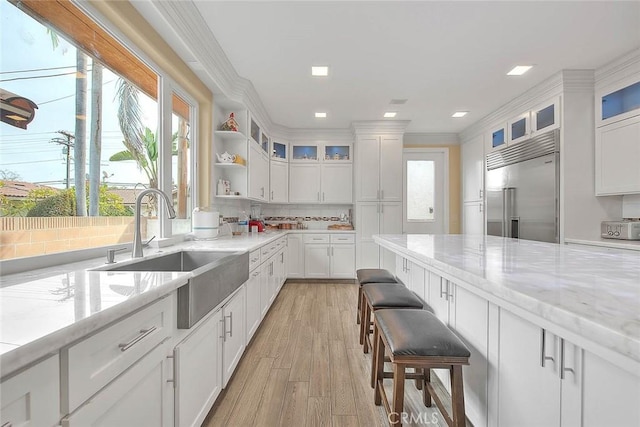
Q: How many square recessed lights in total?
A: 5